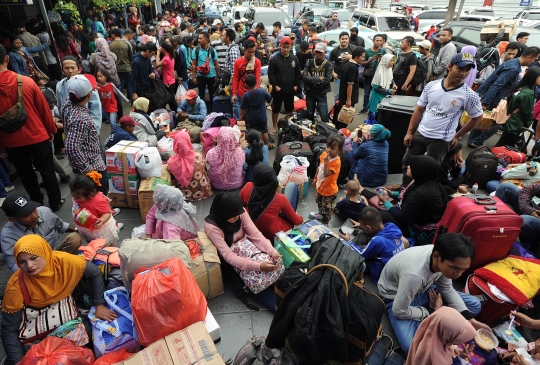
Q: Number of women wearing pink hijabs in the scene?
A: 3